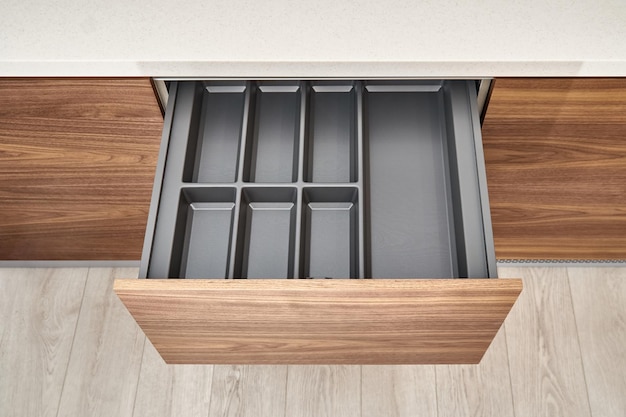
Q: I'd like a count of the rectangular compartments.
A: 7